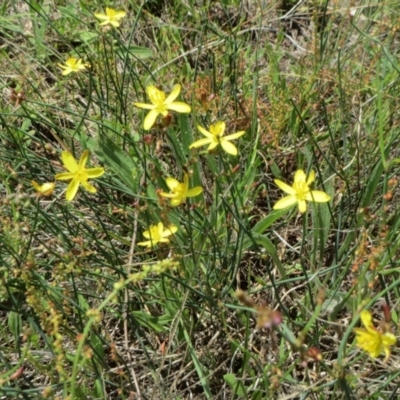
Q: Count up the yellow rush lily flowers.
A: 10